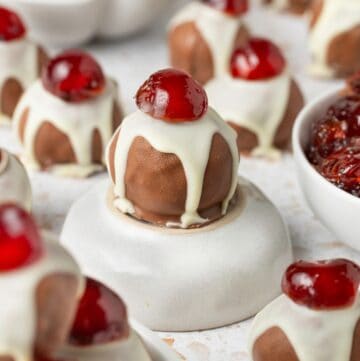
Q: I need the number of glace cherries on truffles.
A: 8